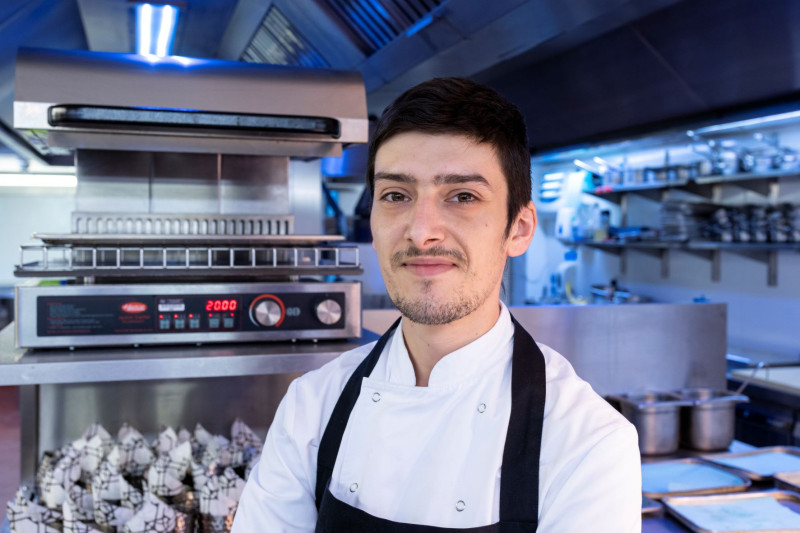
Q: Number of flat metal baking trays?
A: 5